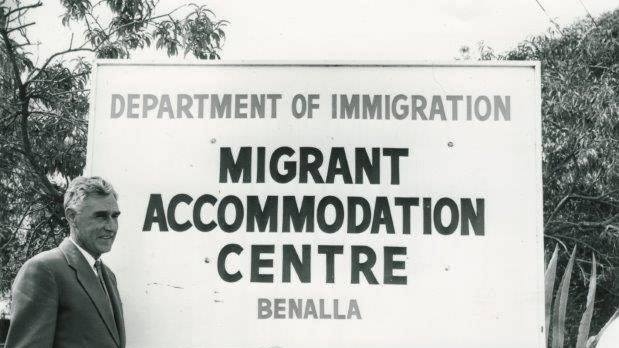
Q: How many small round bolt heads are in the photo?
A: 4